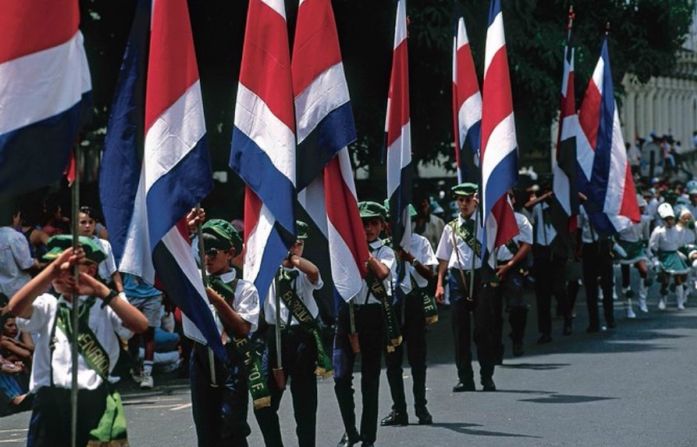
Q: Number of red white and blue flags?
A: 9